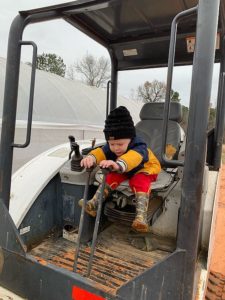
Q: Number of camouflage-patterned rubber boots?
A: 2